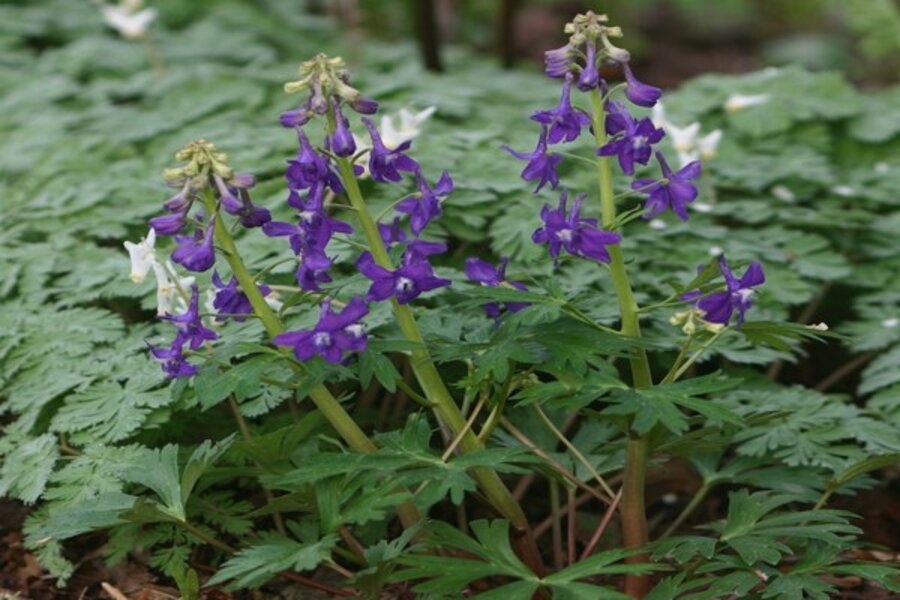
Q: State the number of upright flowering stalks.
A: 3